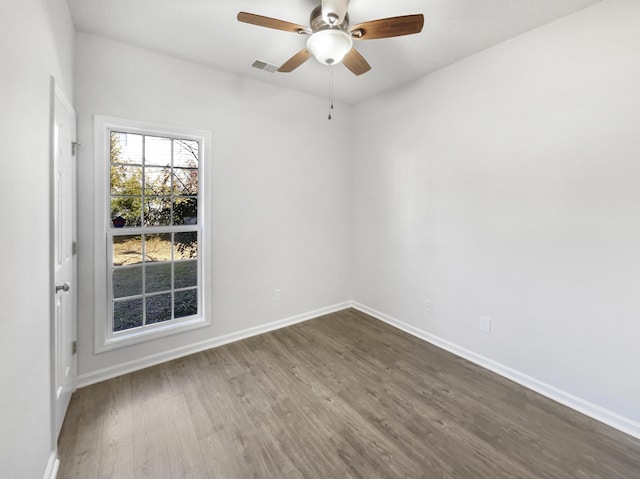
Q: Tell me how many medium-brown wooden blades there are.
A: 4